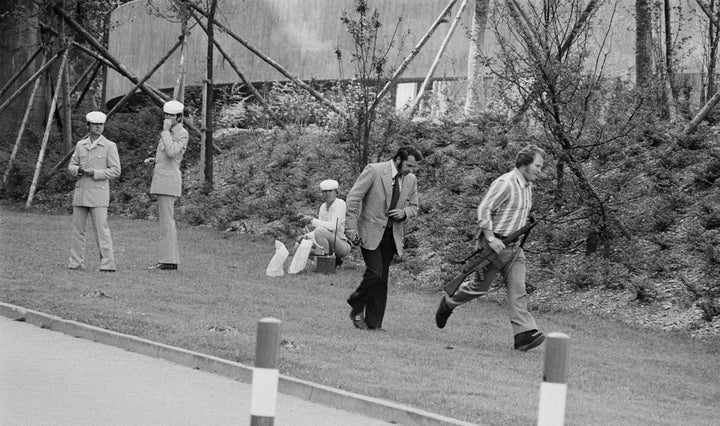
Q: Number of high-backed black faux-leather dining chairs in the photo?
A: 0